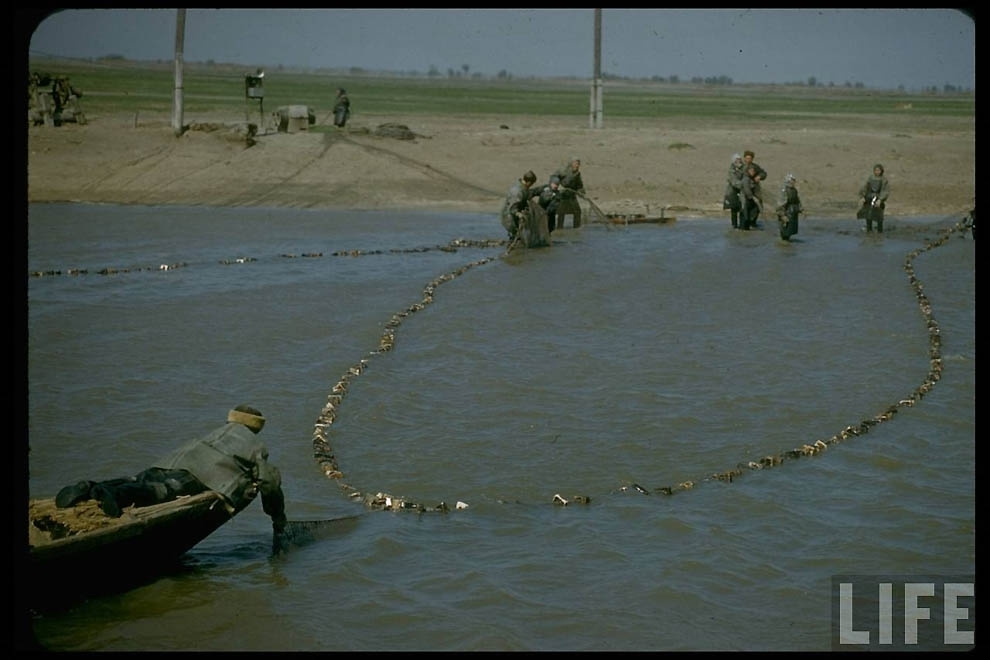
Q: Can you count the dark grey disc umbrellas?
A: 0